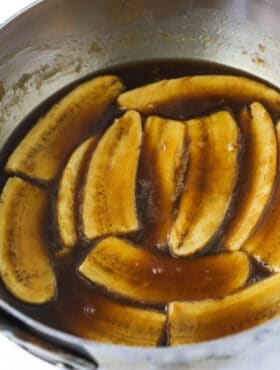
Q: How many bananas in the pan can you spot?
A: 12